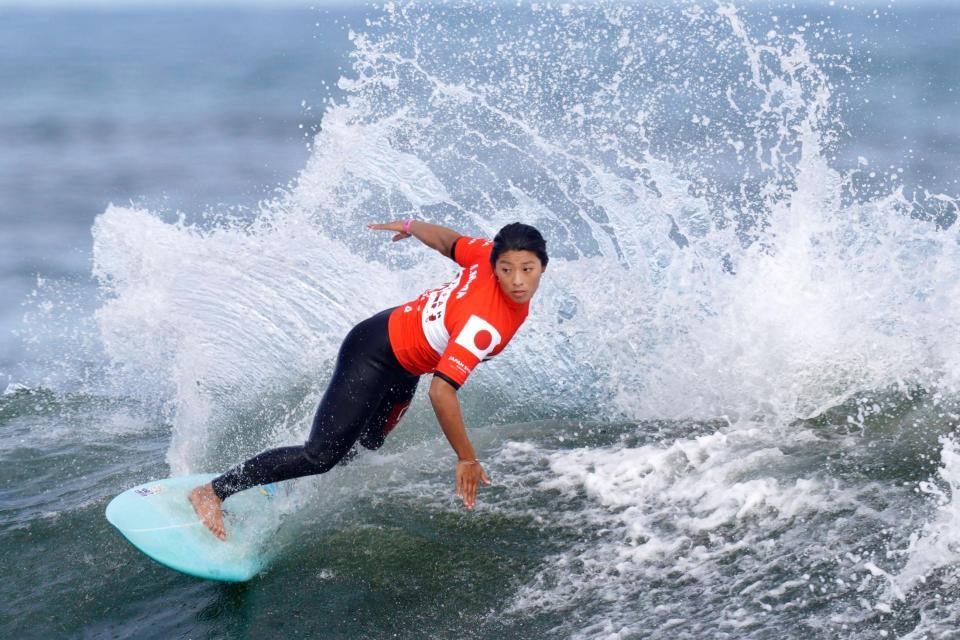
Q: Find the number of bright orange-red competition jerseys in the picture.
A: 1